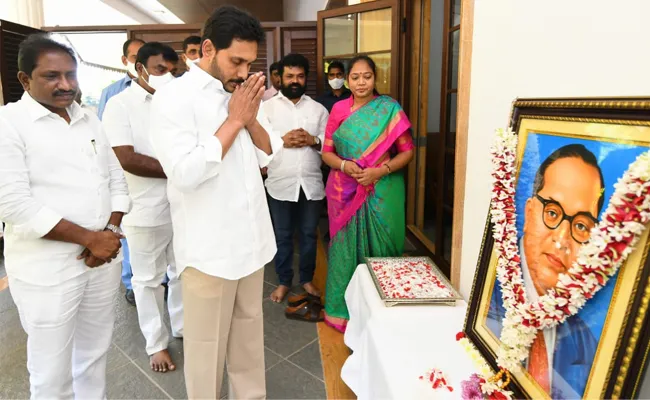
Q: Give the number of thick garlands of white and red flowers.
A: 1